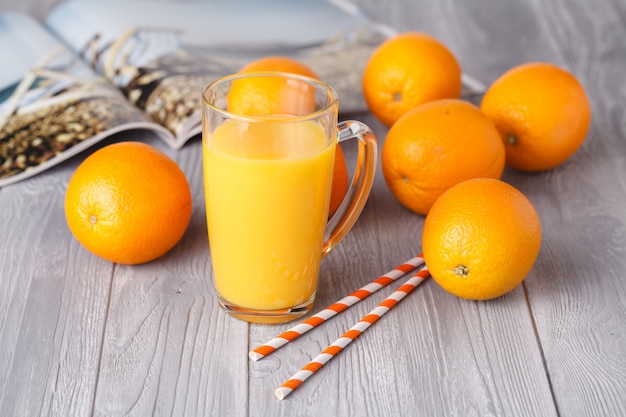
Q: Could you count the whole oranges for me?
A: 7